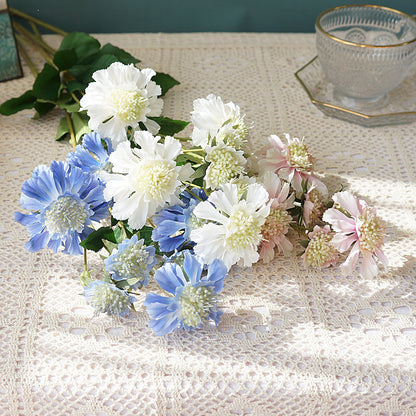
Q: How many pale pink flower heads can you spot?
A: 5